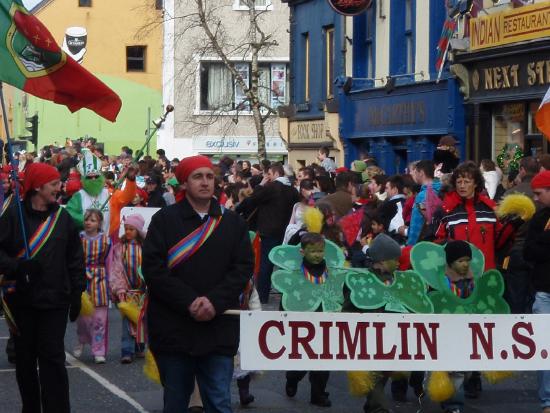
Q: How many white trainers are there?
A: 2